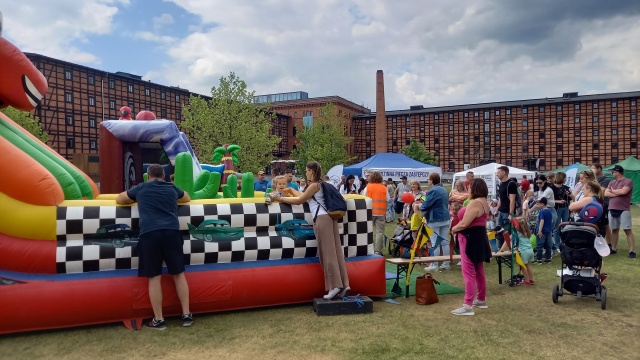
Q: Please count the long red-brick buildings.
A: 2